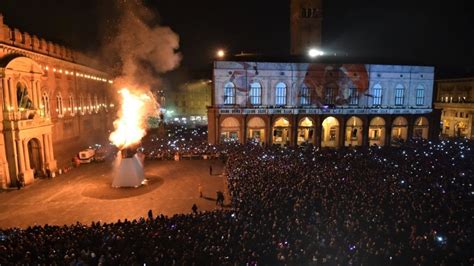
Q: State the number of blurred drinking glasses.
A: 0